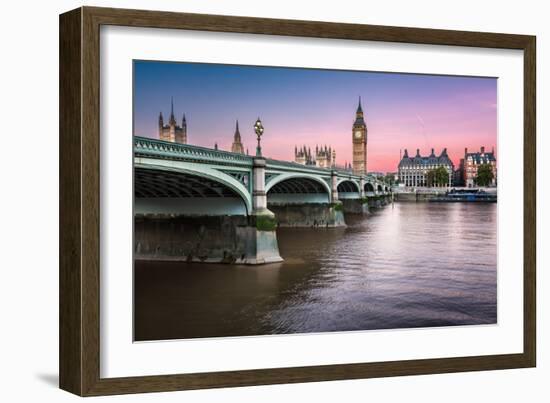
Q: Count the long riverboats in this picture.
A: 1